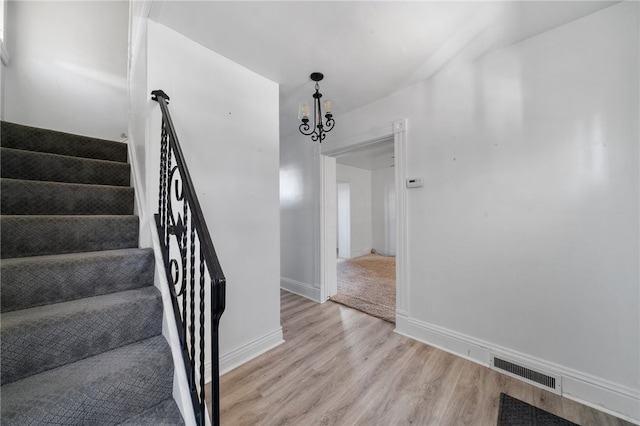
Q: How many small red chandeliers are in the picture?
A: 0